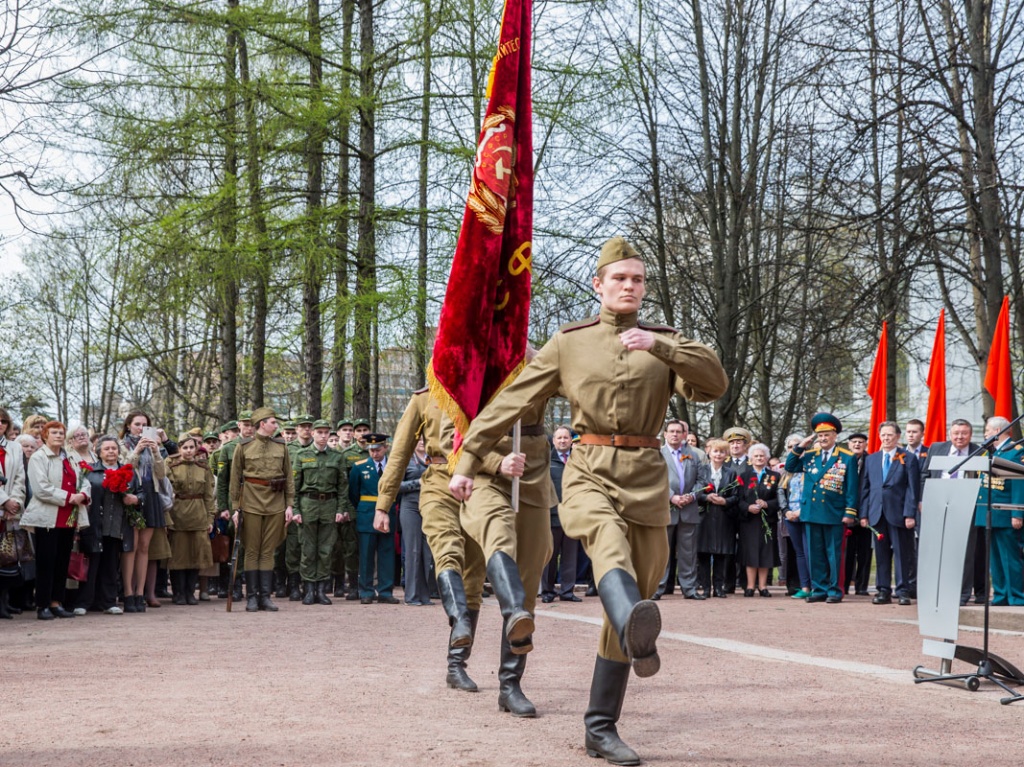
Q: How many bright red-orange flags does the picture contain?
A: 3